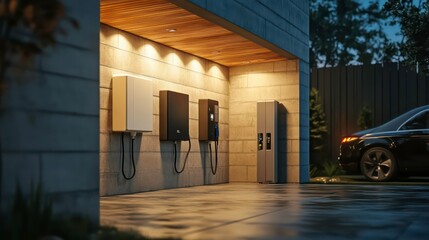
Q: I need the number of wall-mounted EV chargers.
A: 3